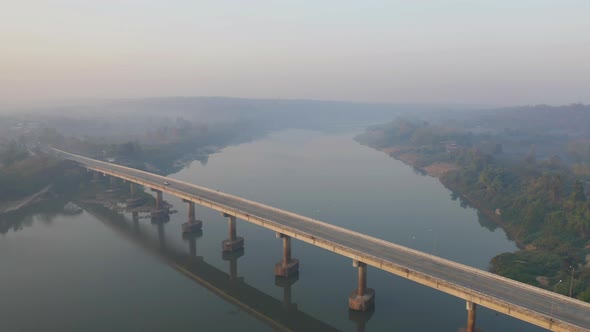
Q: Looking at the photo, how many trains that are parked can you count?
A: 0